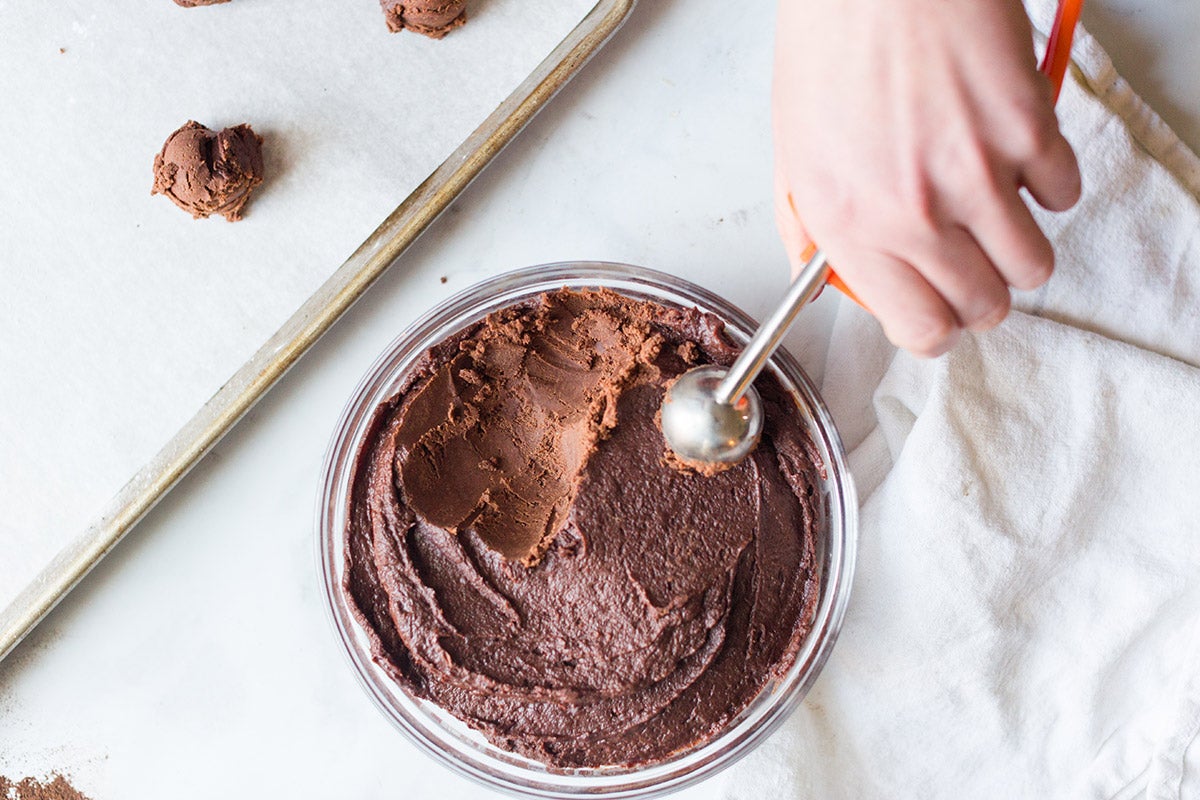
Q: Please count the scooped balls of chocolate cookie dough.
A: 3